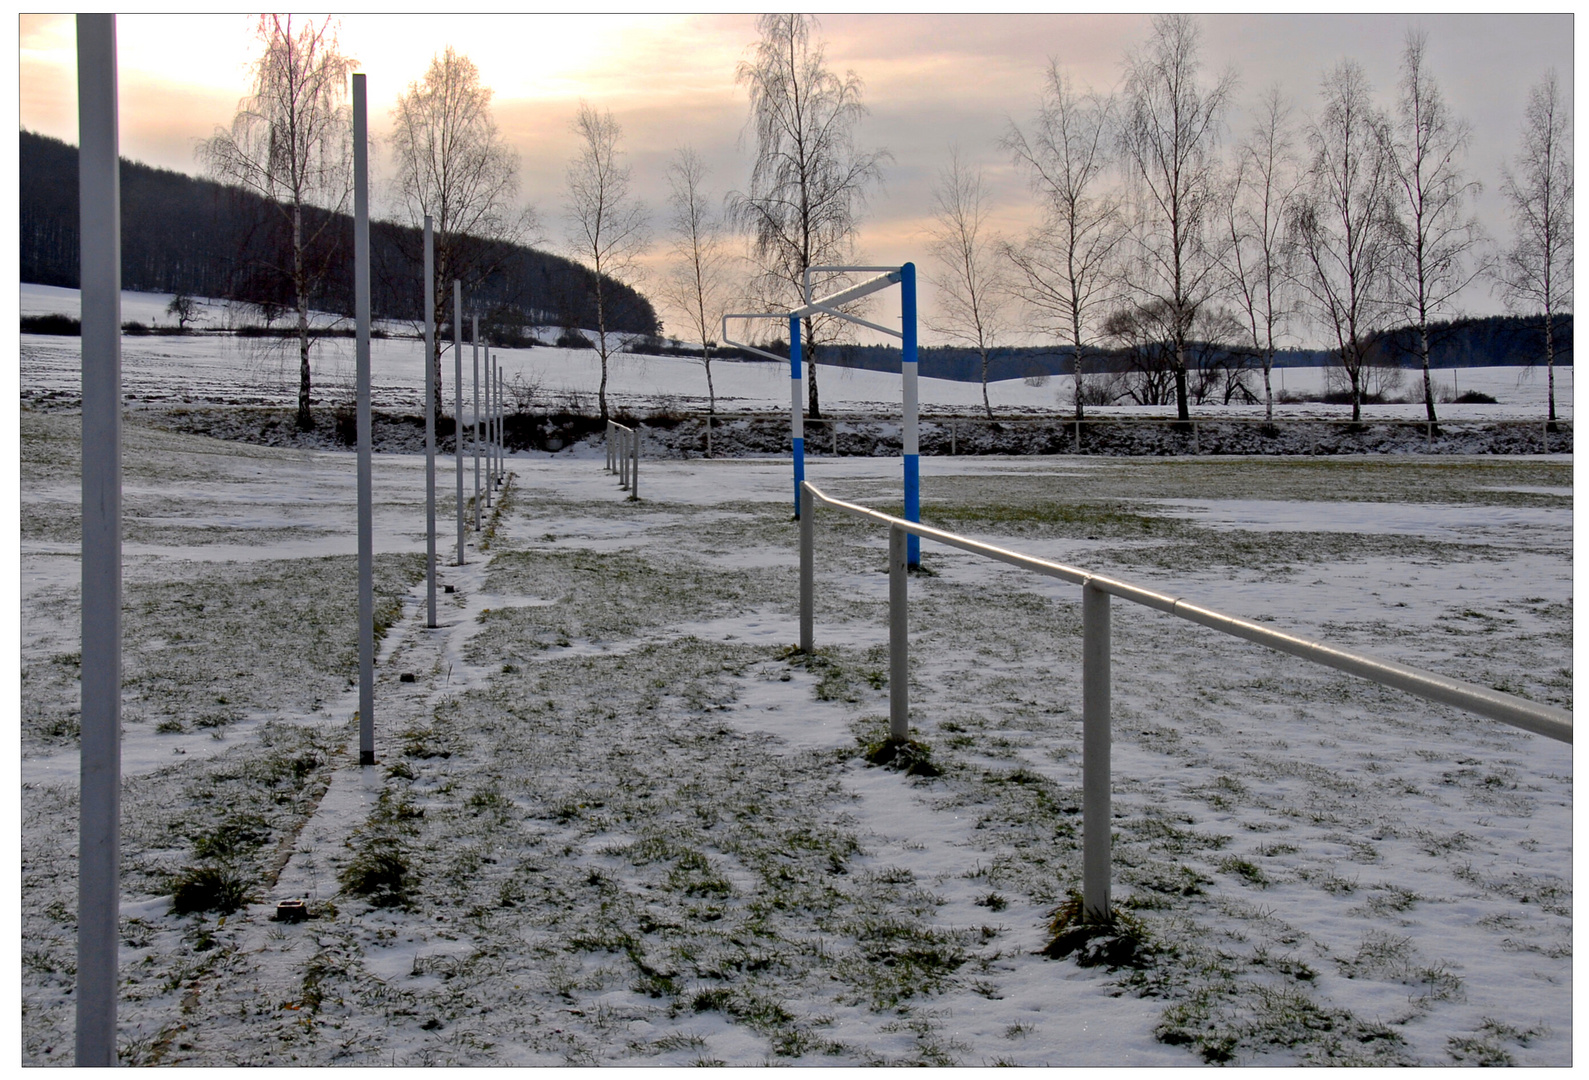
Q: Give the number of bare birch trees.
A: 12